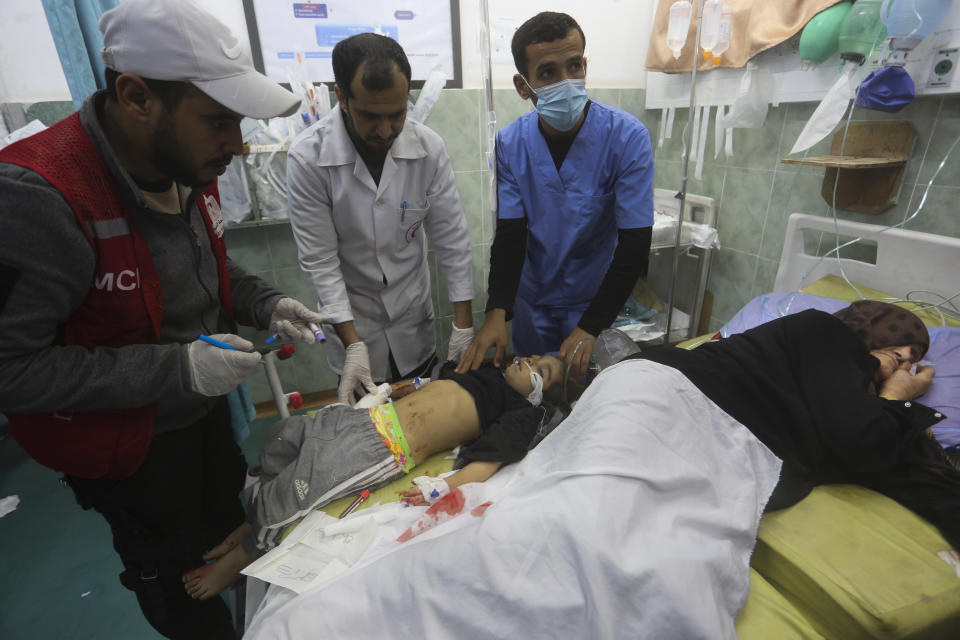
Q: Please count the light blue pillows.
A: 1